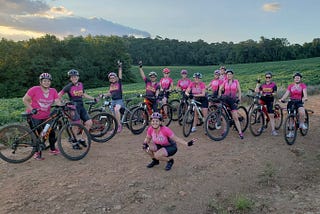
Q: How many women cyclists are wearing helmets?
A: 13